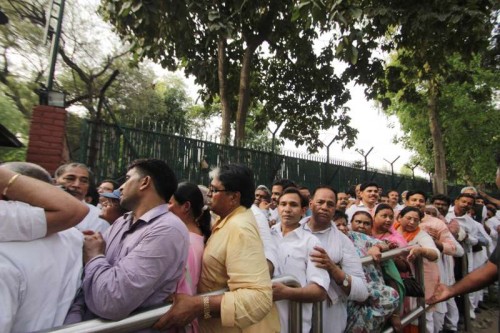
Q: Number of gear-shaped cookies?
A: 0